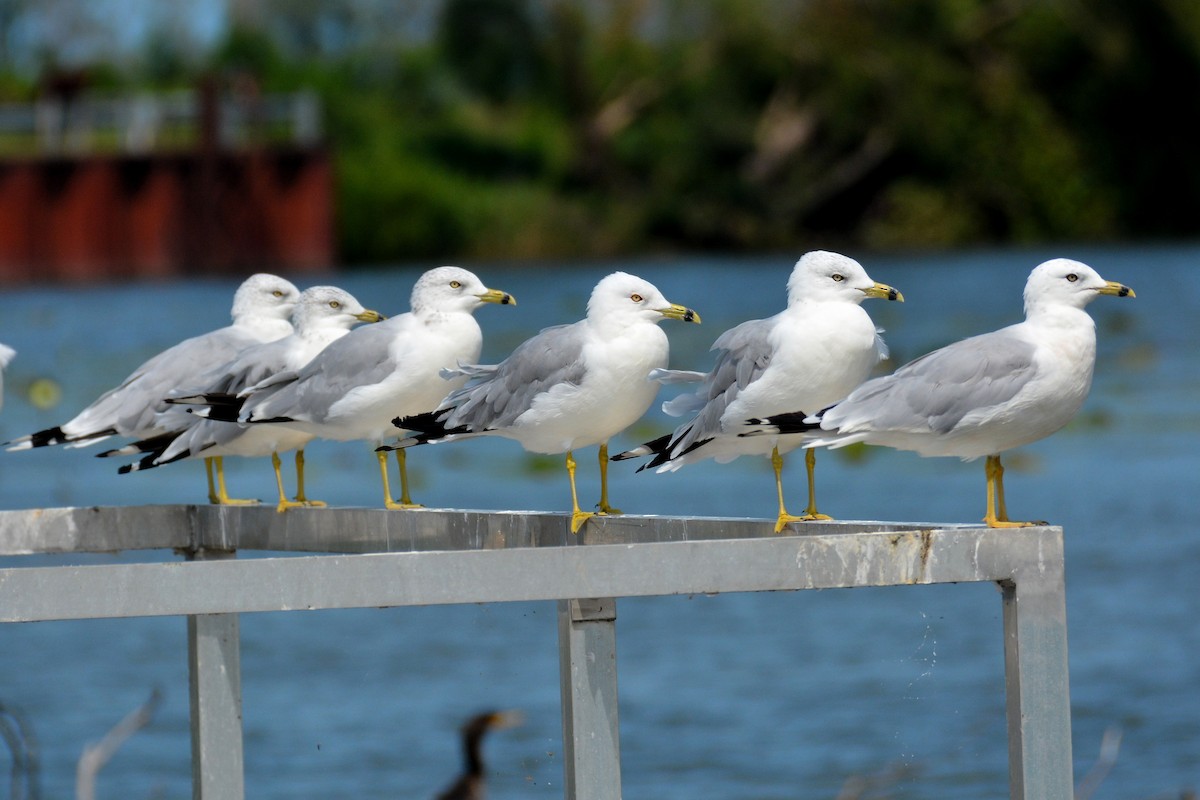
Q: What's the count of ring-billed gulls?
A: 6